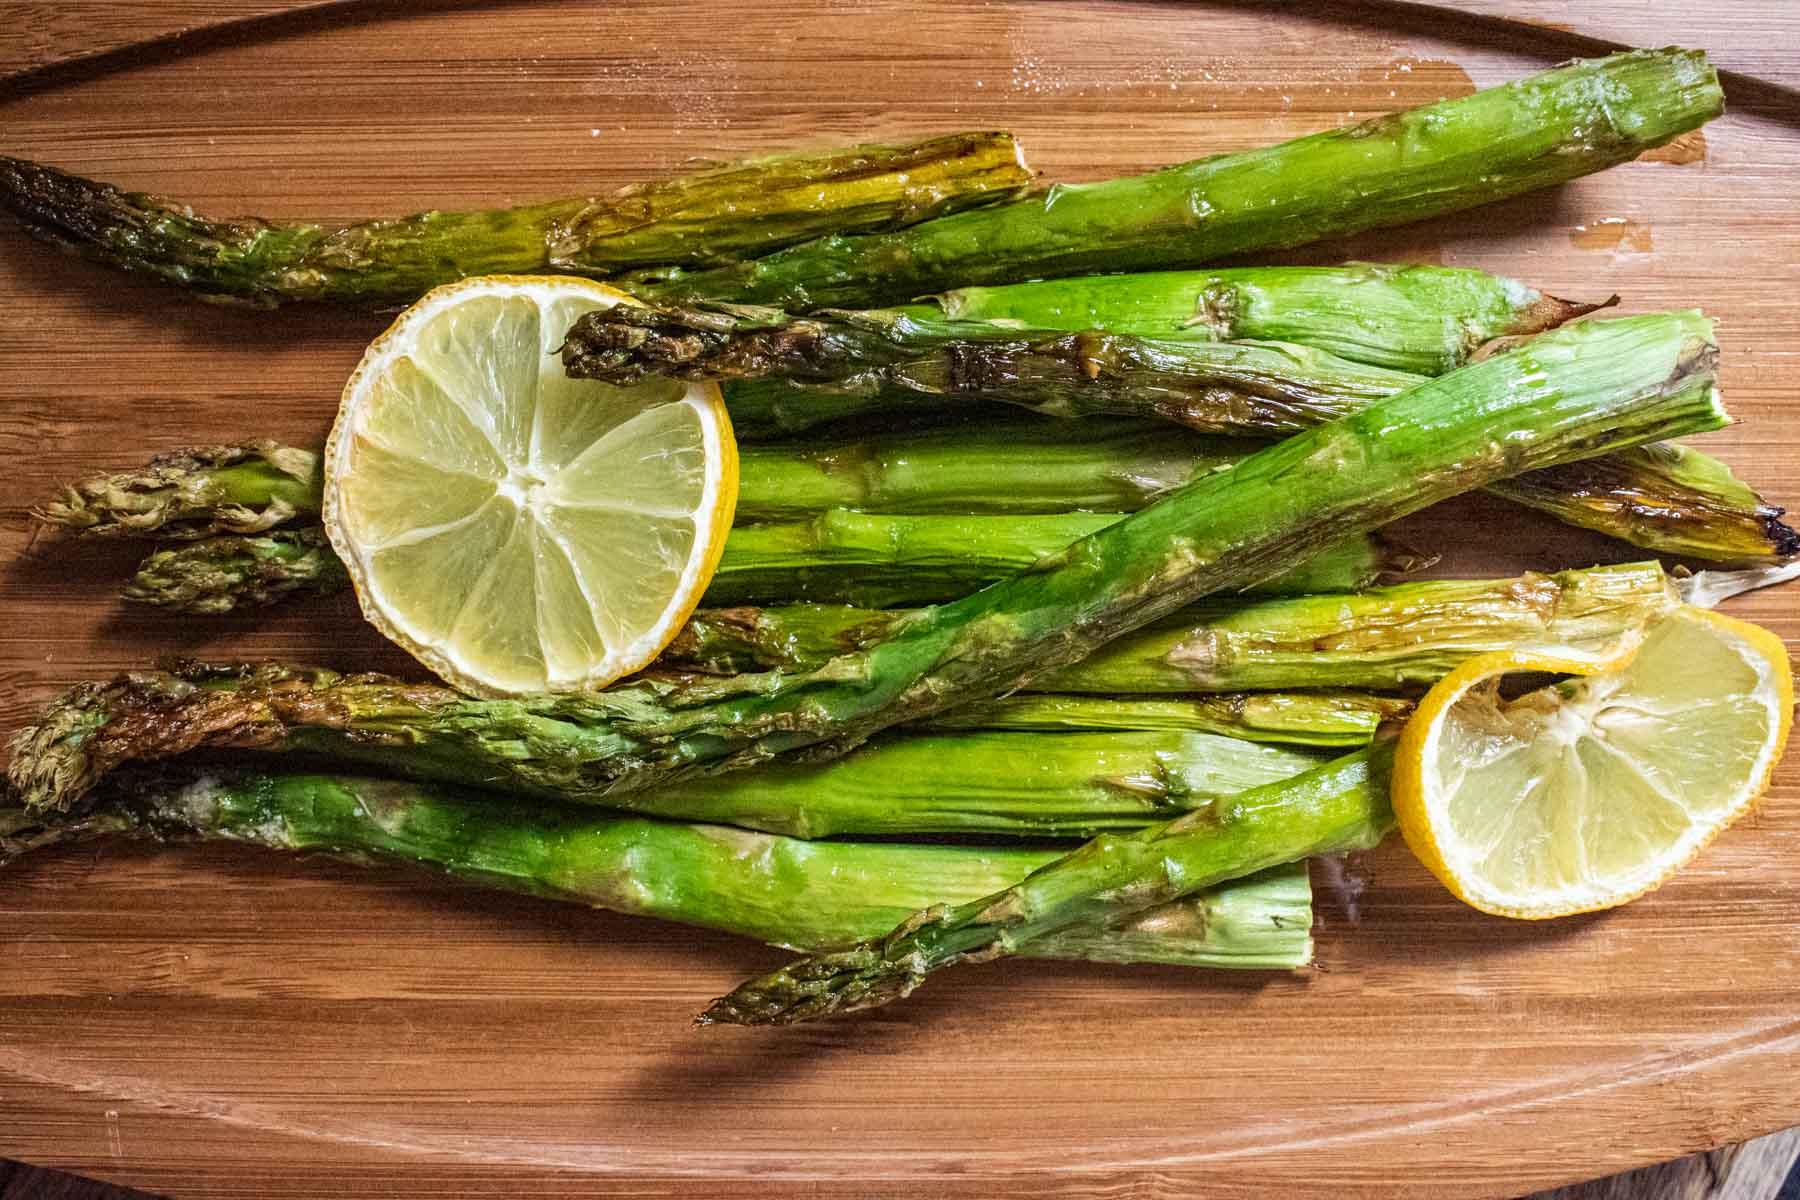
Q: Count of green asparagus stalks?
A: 12